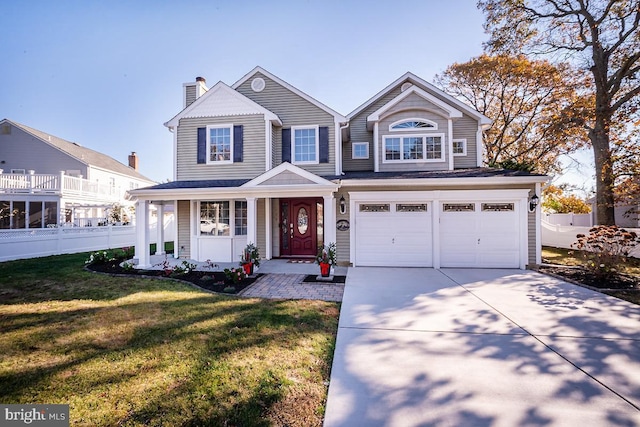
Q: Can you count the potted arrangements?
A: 2